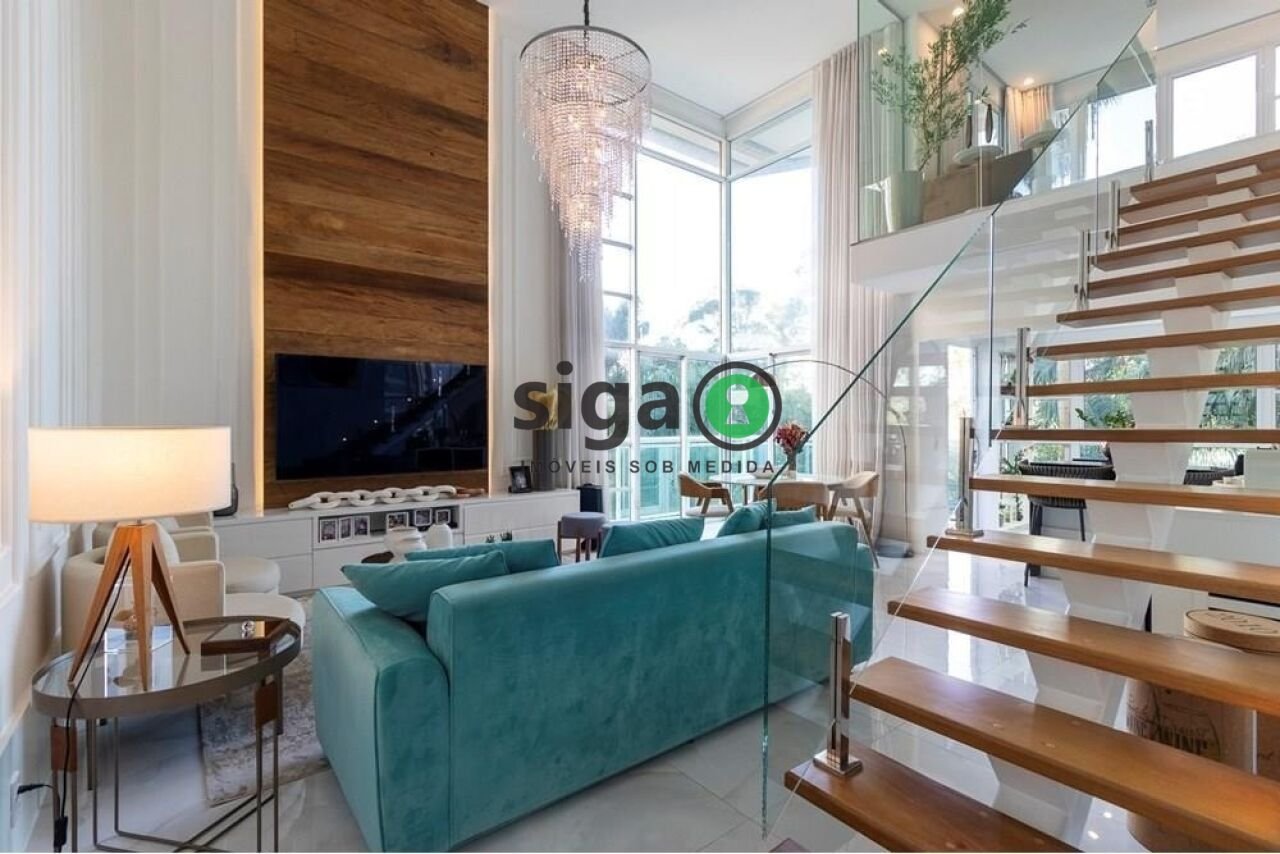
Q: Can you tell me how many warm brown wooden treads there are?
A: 14